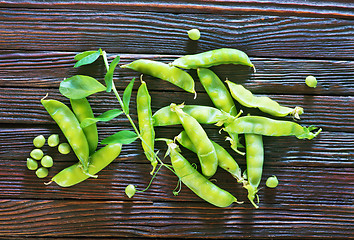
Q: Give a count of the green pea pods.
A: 14